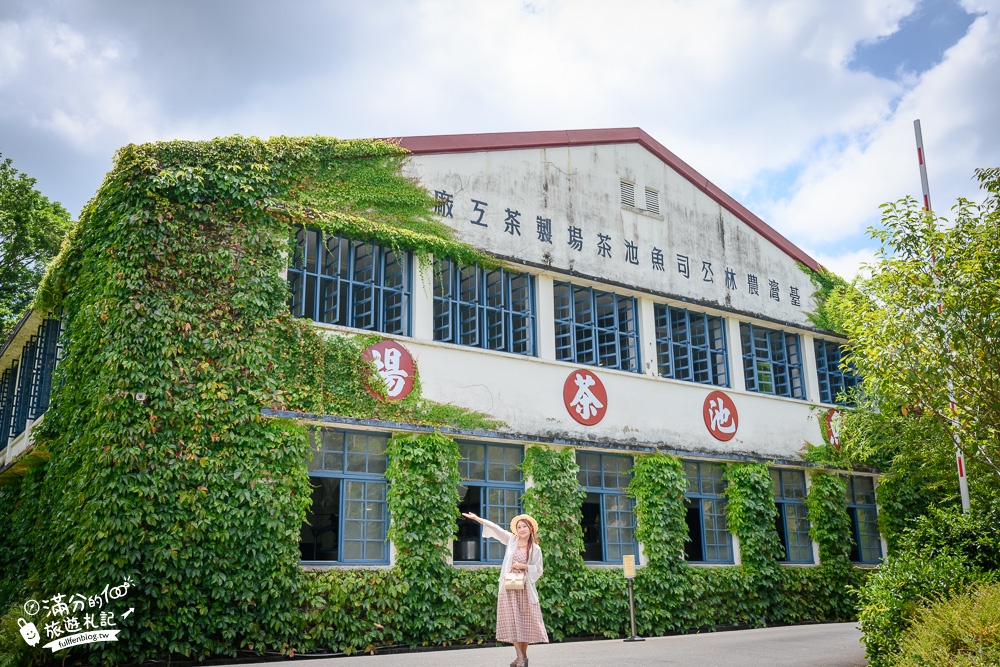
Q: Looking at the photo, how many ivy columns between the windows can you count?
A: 5